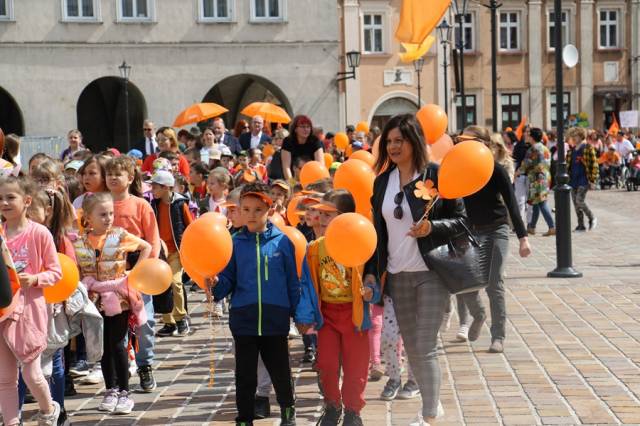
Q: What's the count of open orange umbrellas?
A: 2